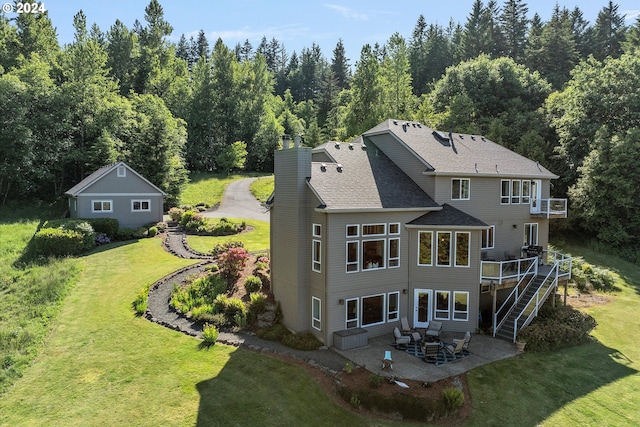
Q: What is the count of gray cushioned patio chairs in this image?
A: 4